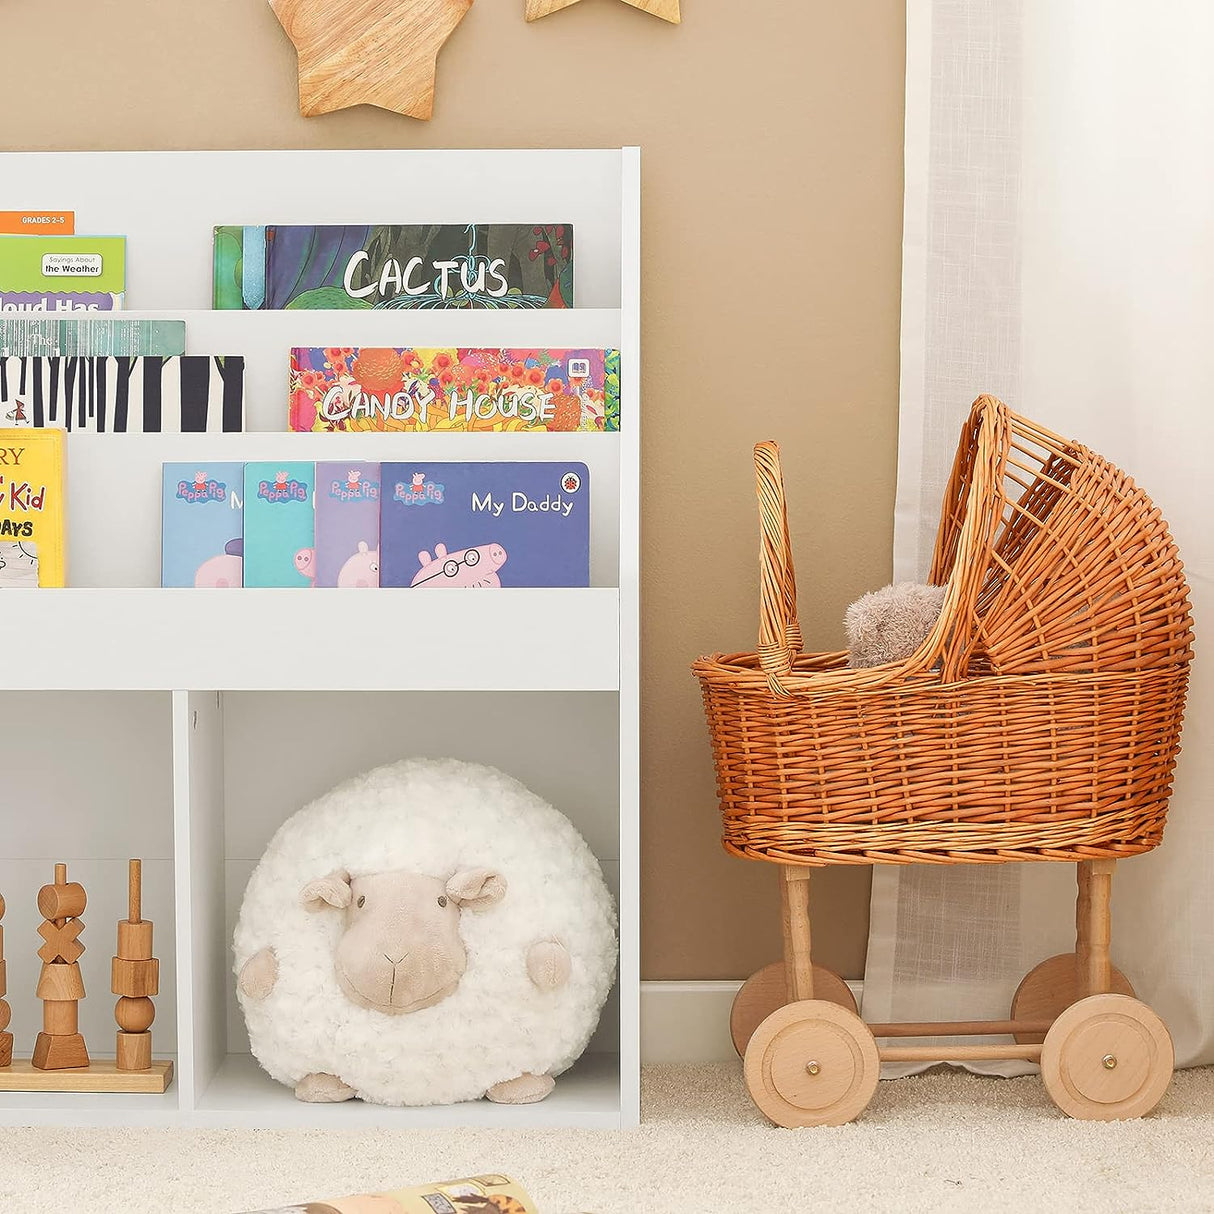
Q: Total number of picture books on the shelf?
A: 13